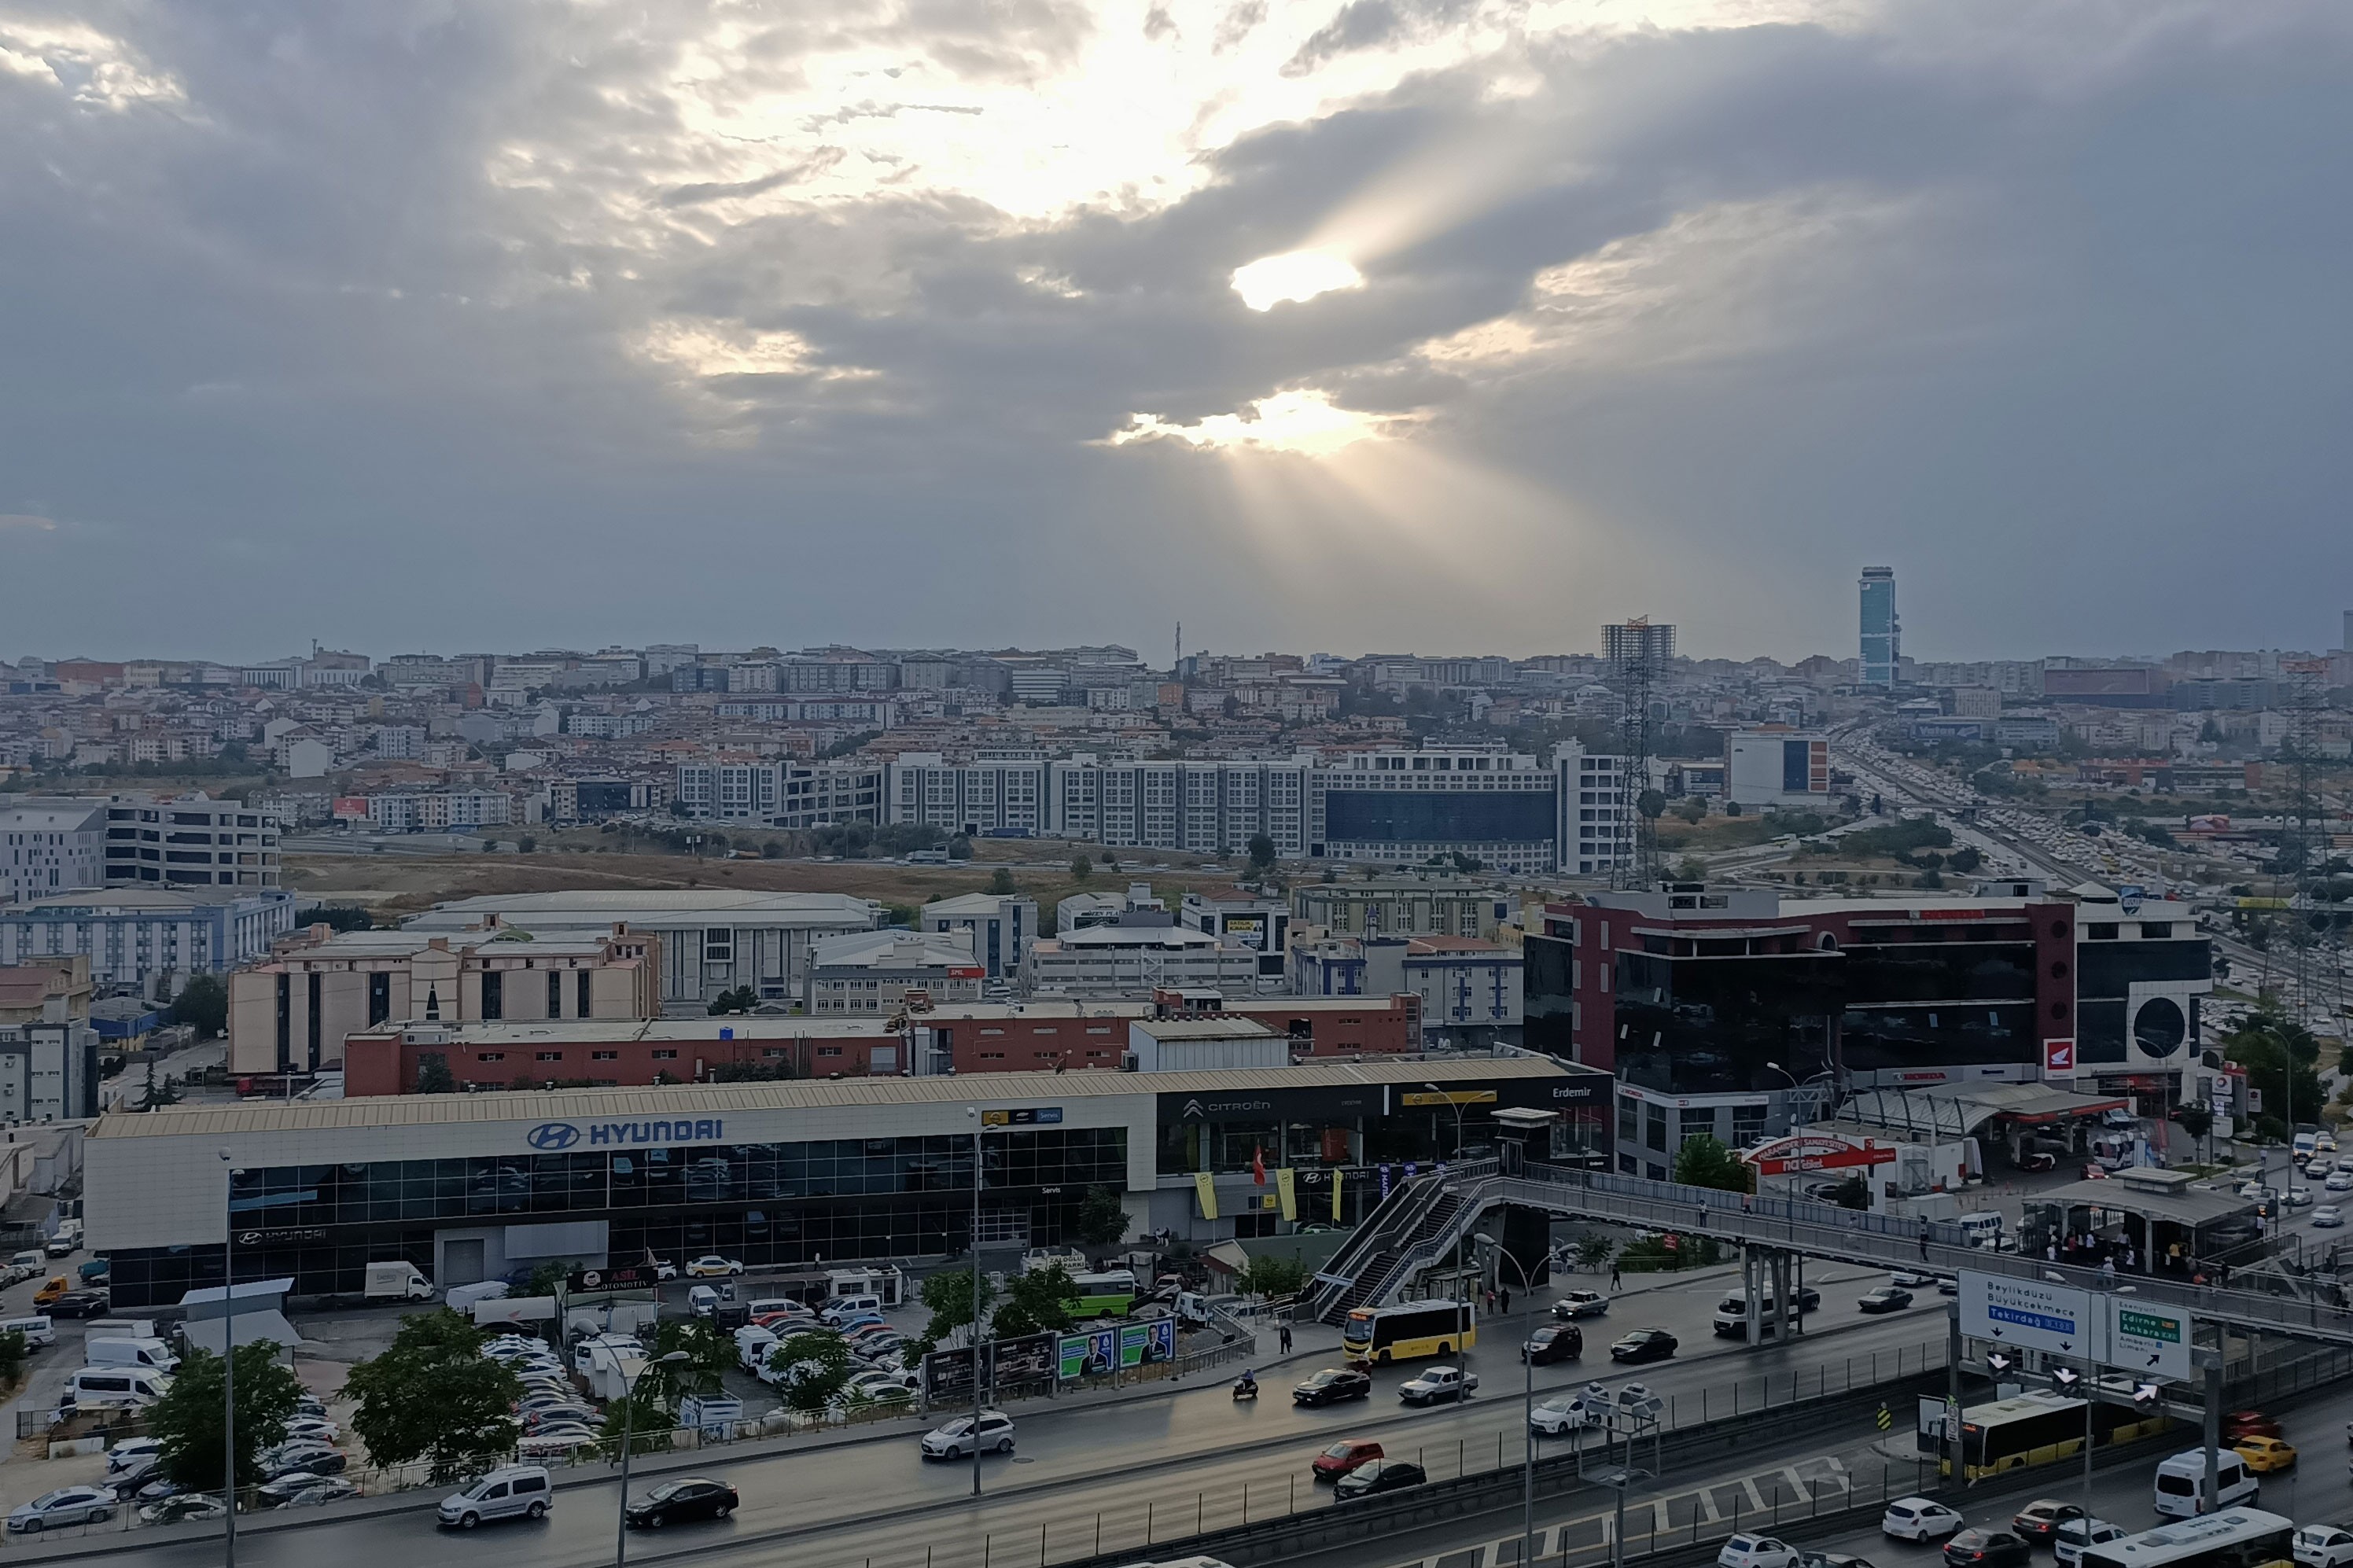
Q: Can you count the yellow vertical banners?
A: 3